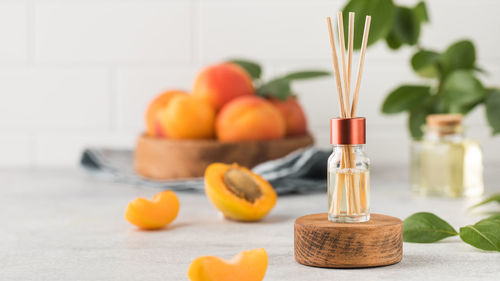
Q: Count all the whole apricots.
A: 5